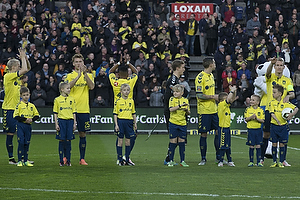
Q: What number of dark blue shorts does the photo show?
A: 12